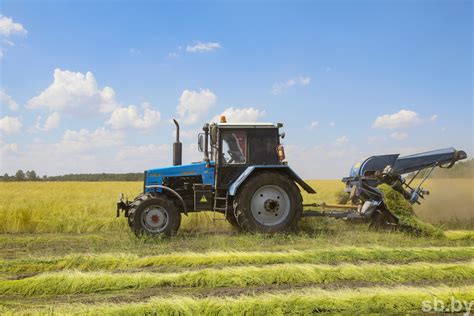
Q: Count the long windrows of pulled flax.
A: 3